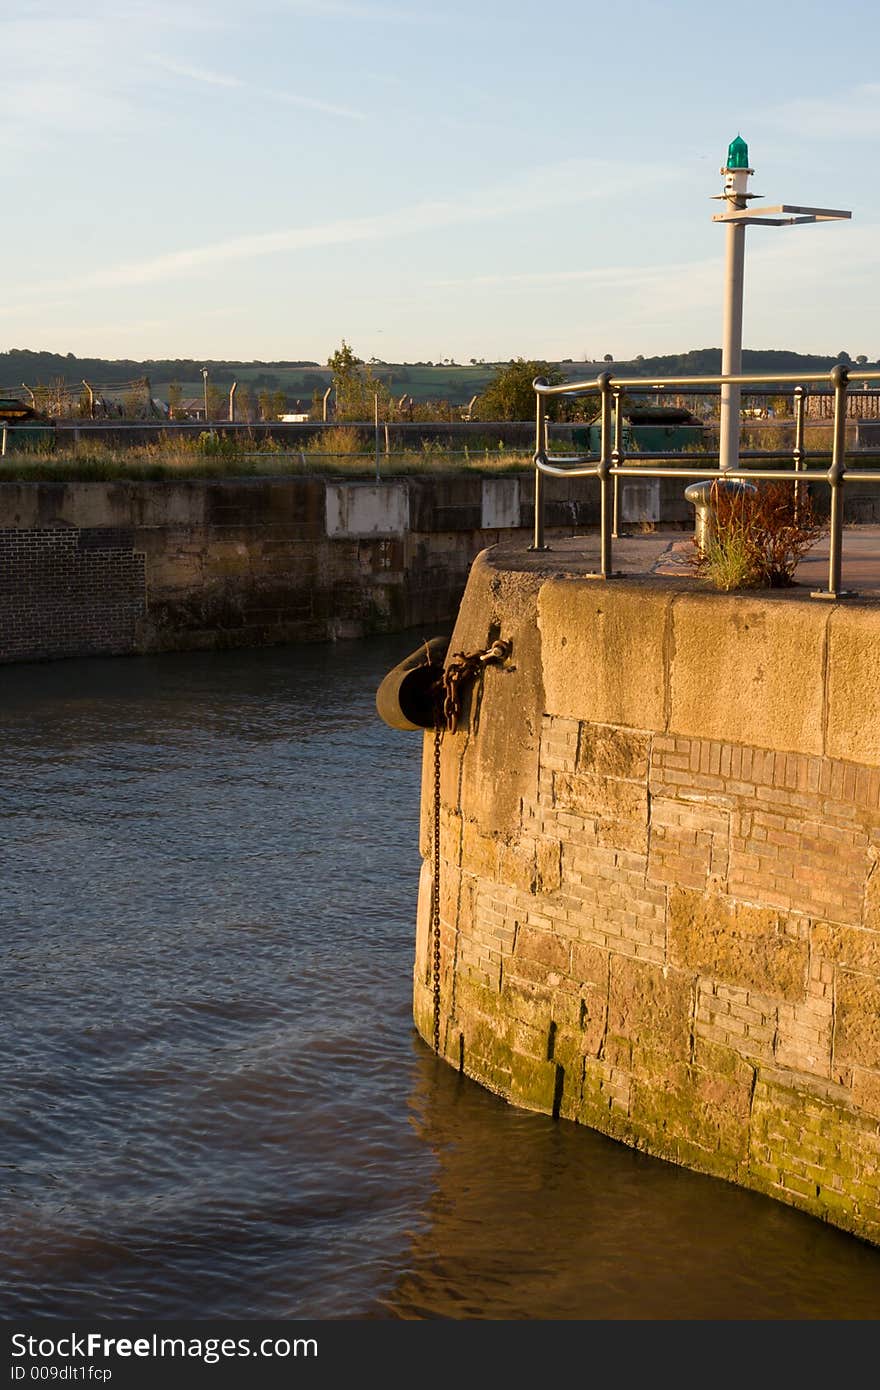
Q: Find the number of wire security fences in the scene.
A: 1